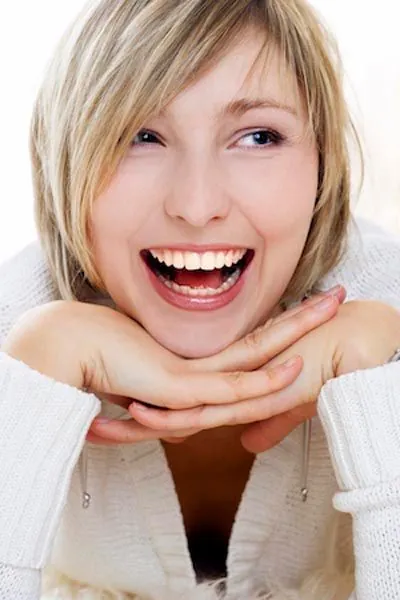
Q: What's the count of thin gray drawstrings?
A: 2